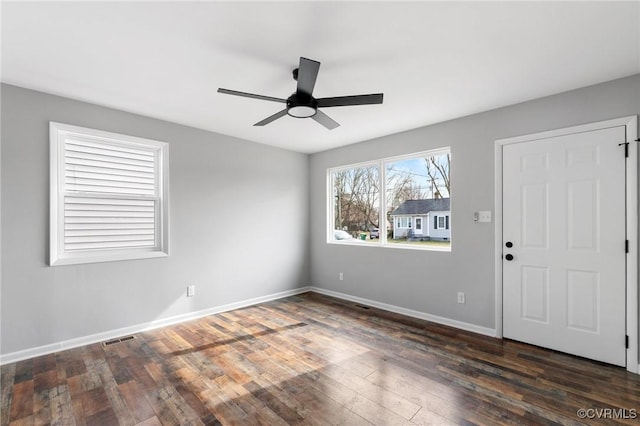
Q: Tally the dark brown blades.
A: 5